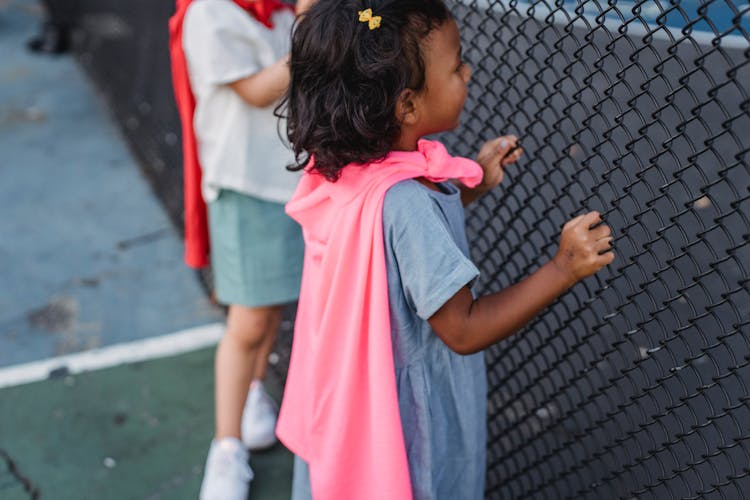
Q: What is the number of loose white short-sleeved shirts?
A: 1